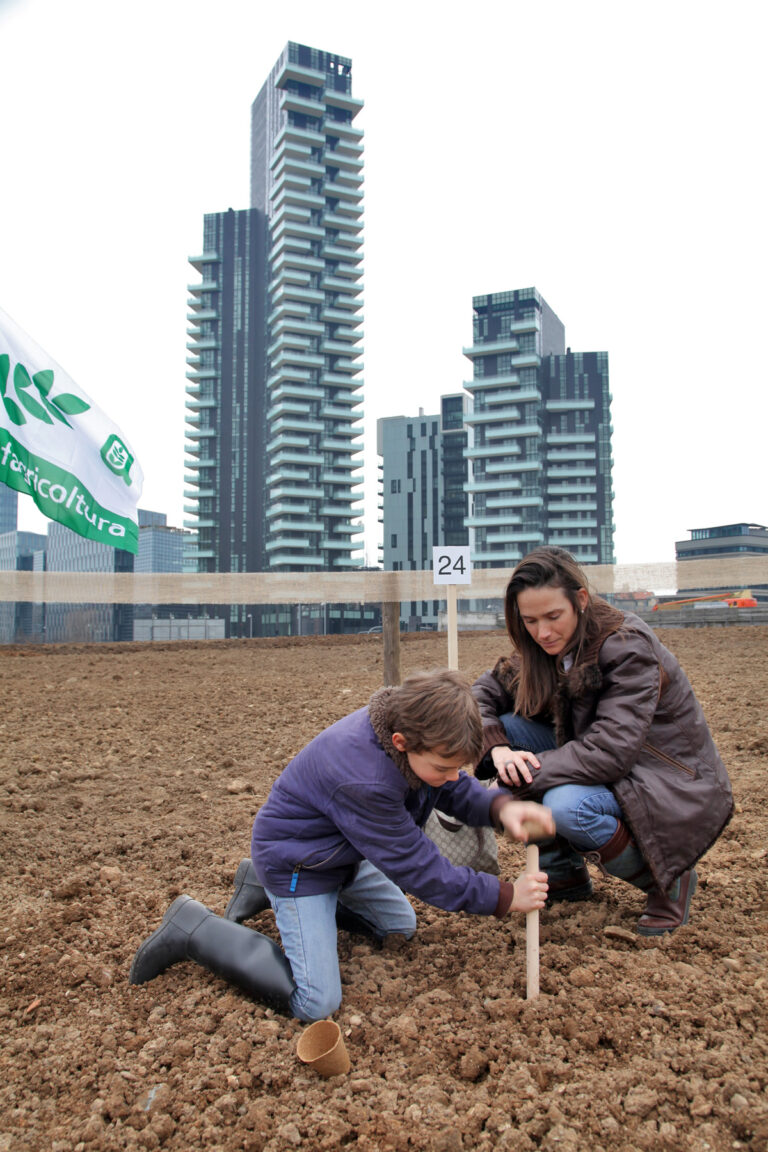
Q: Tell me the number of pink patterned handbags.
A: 0